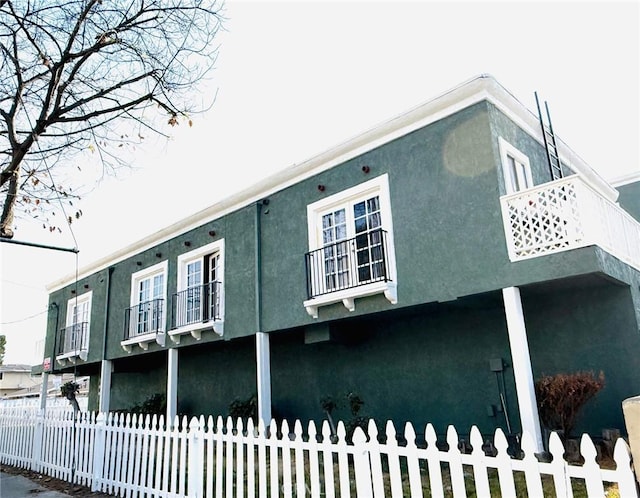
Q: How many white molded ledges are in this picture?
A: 4